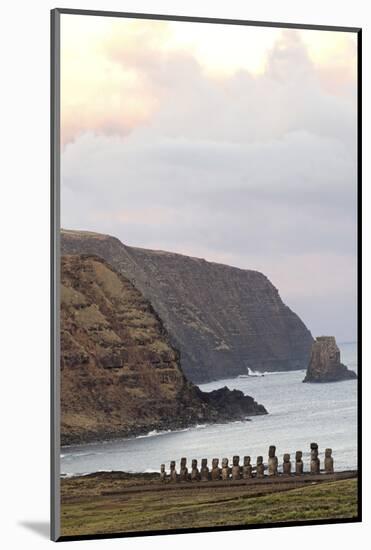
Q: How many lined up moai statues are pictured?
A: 15